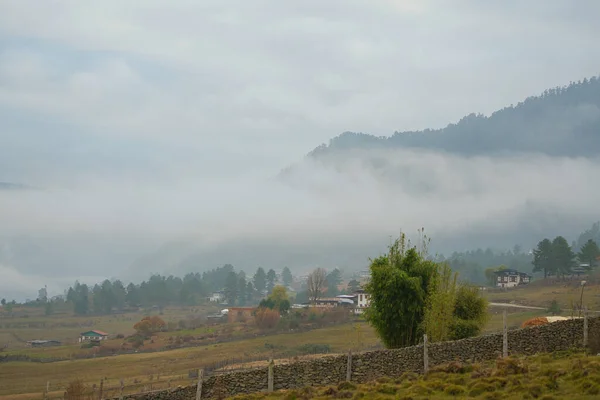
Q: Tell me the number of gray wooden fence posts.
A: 6